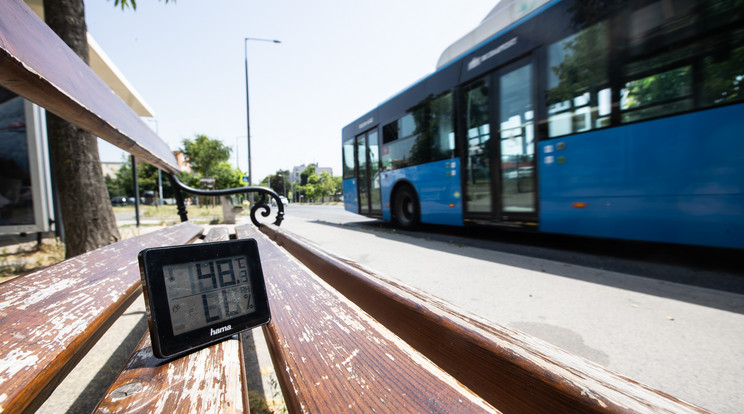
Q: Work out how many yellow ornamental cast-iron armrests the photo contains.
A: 0